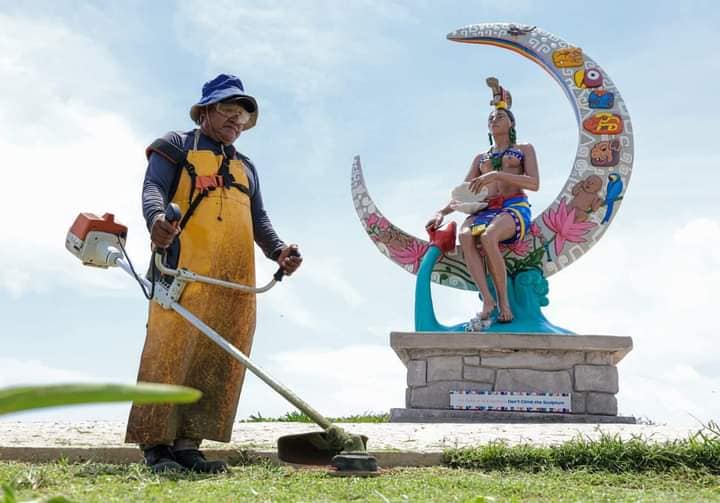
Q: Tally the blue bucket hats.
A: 1